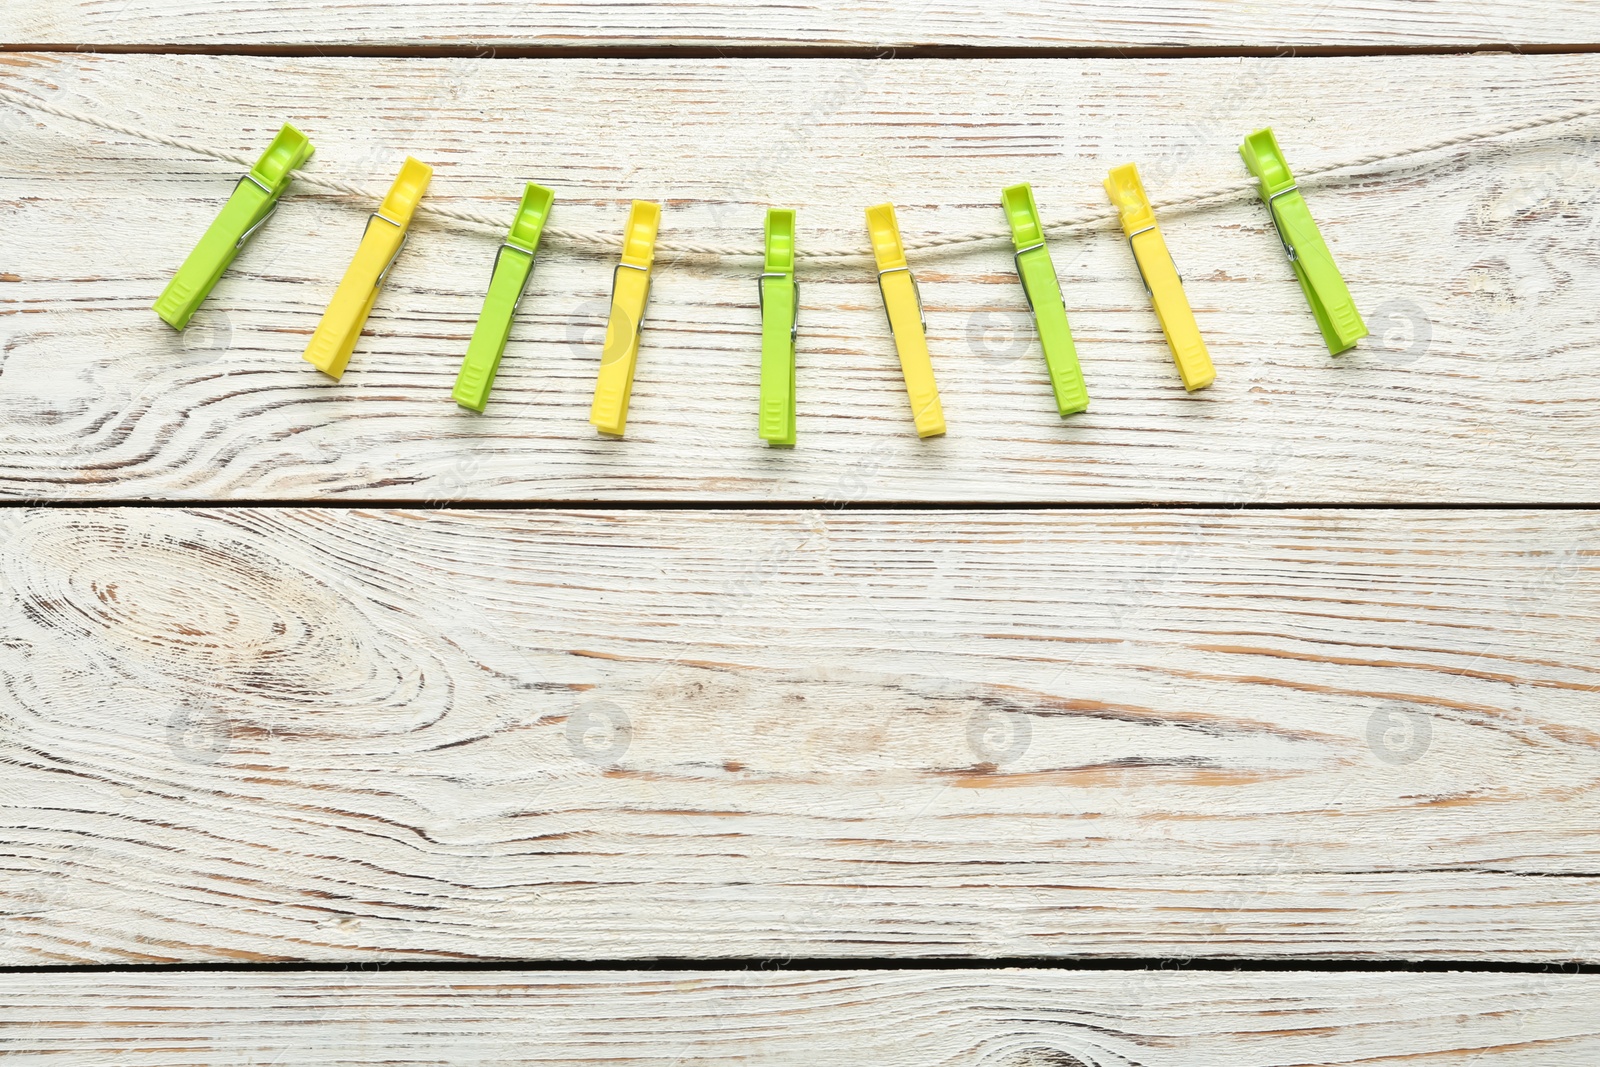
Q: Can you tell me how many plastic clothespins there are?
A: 9